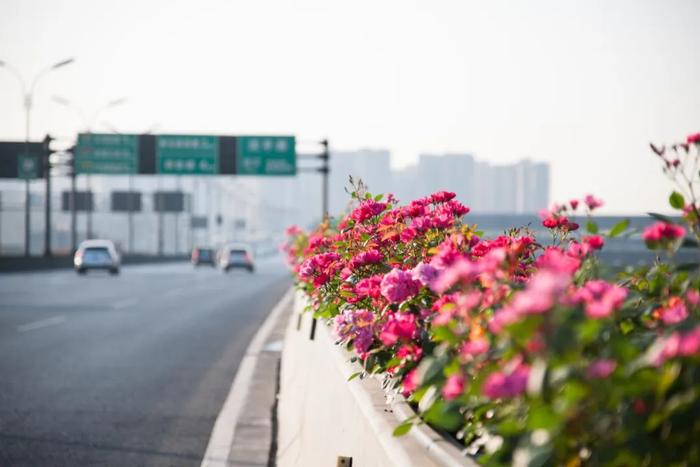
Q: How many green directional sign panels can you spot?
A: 3